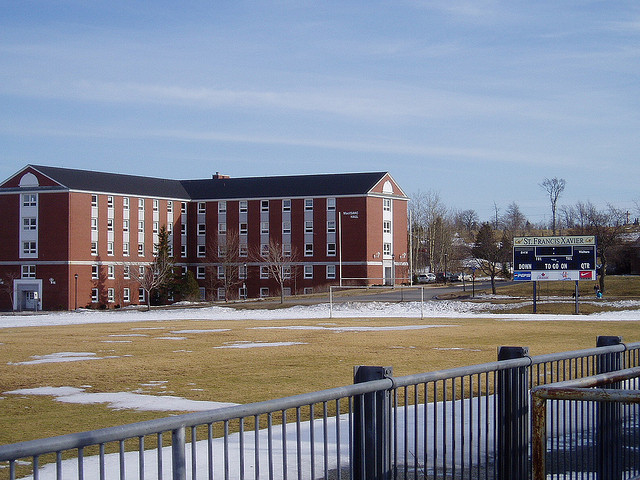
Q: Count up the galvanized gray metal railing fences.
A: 1